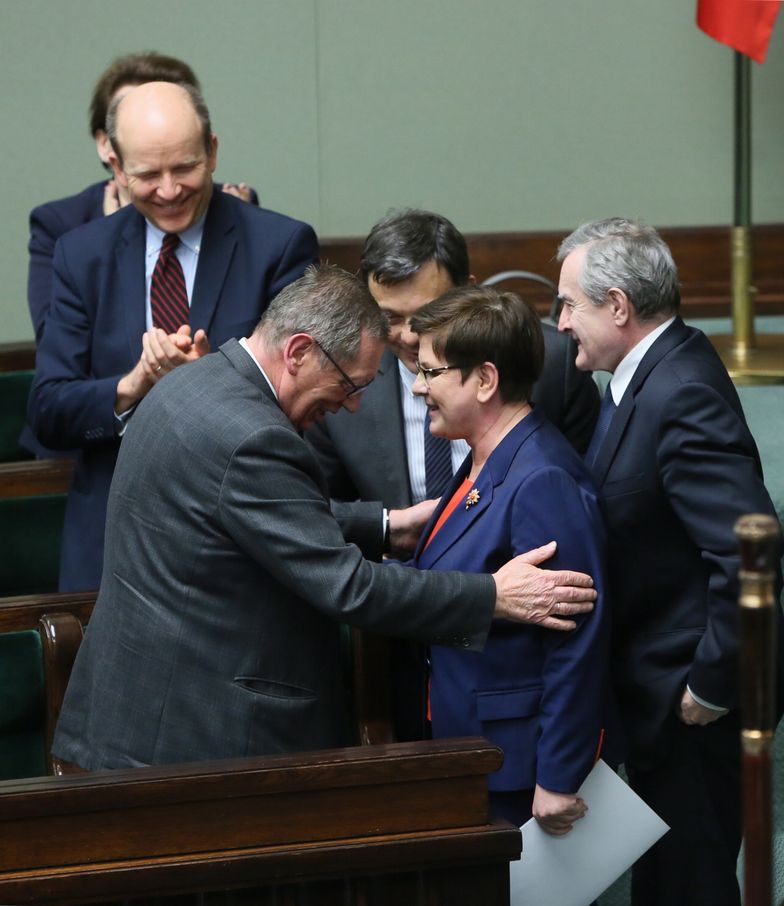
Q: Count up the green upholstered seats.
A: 3